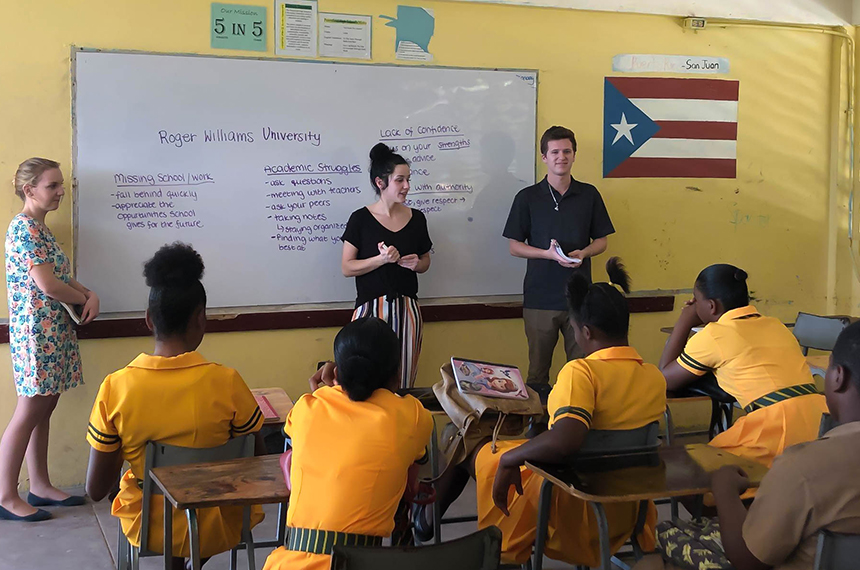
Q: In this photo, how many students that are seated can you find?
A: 5